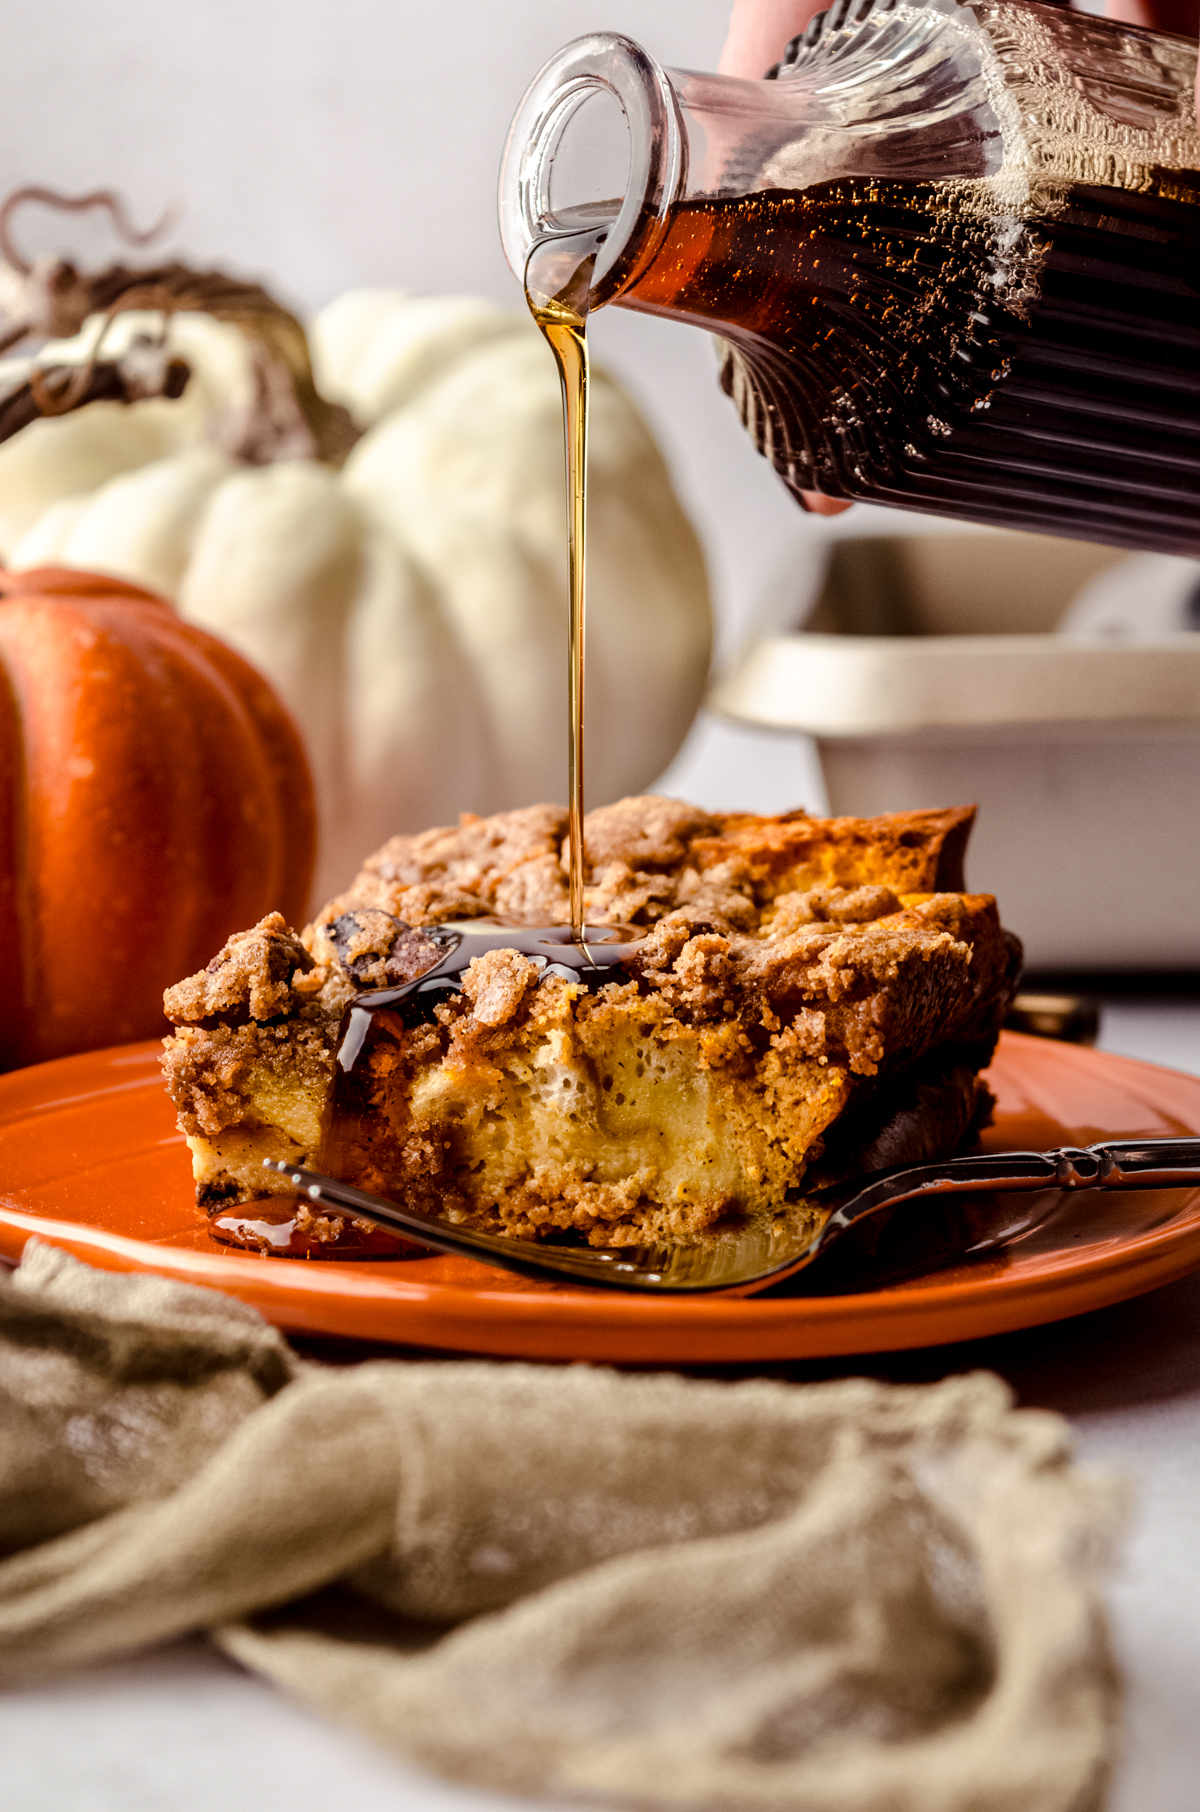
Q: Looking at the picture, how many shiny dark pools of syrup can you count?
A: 2